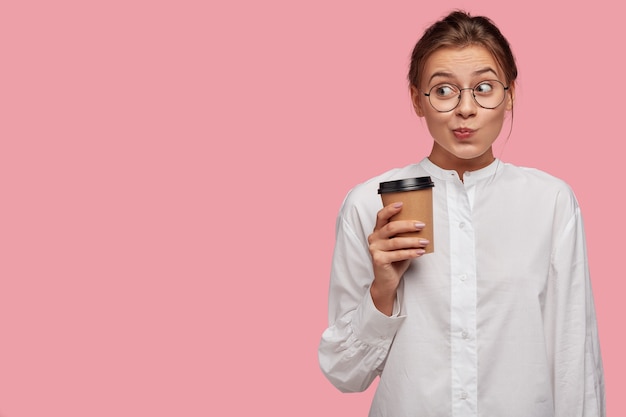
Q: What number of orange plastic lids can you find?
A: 0